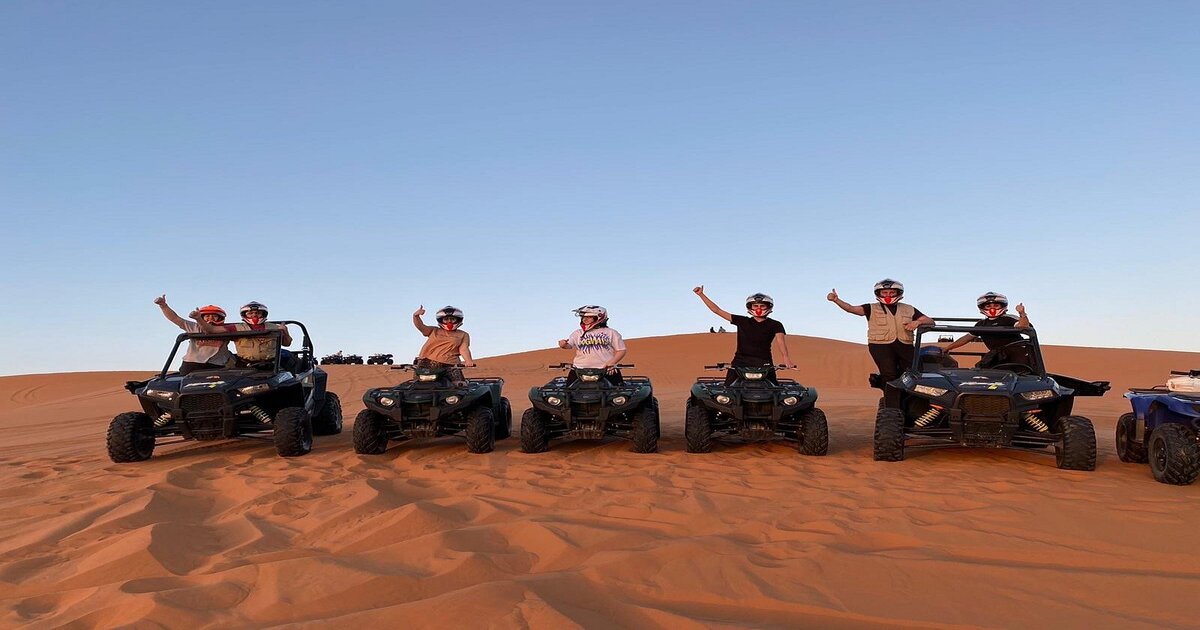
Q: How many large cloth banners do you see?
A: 0